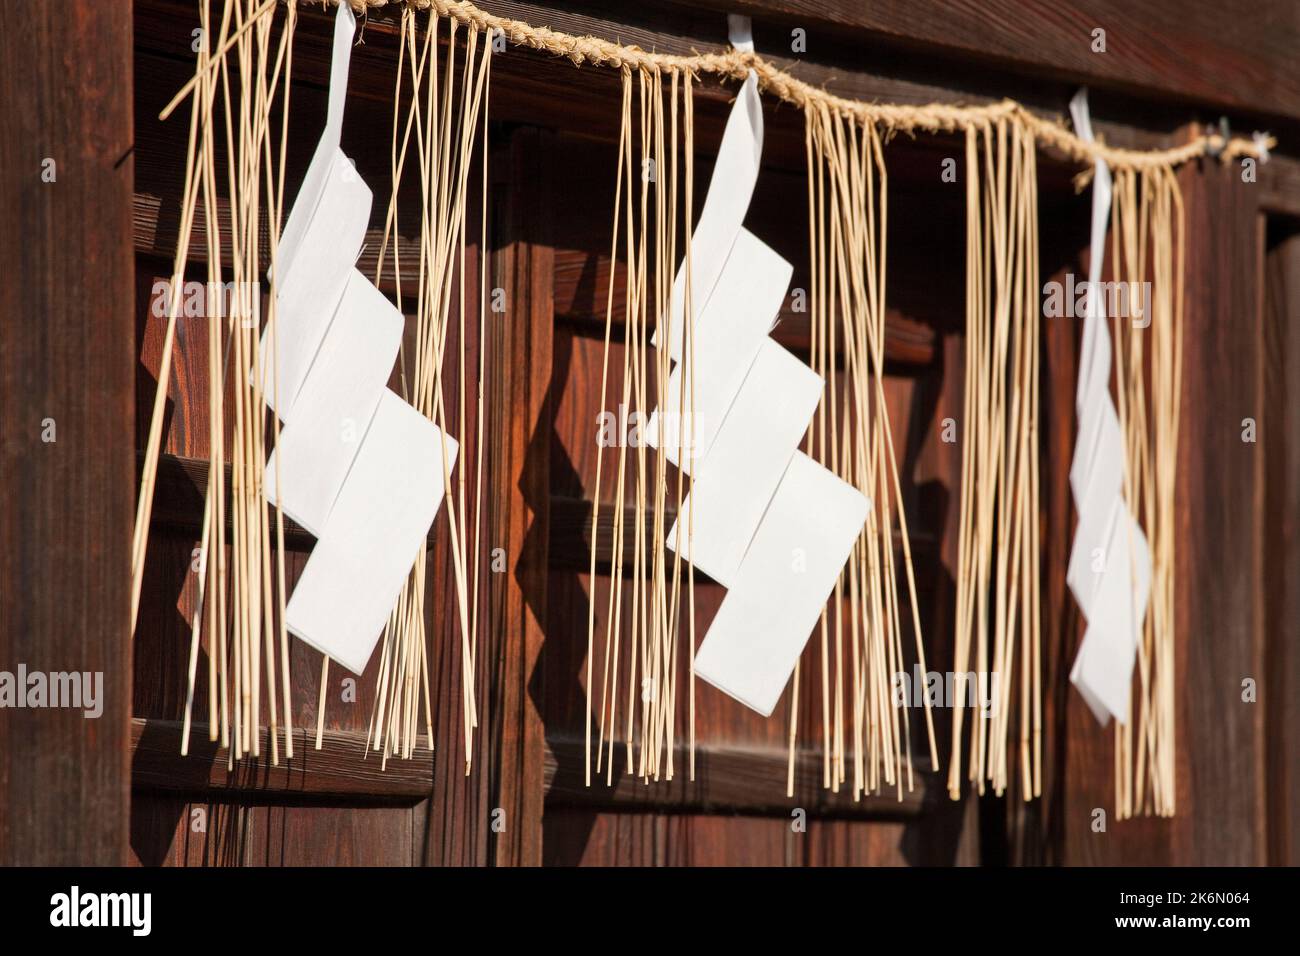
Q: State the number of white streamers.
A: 3